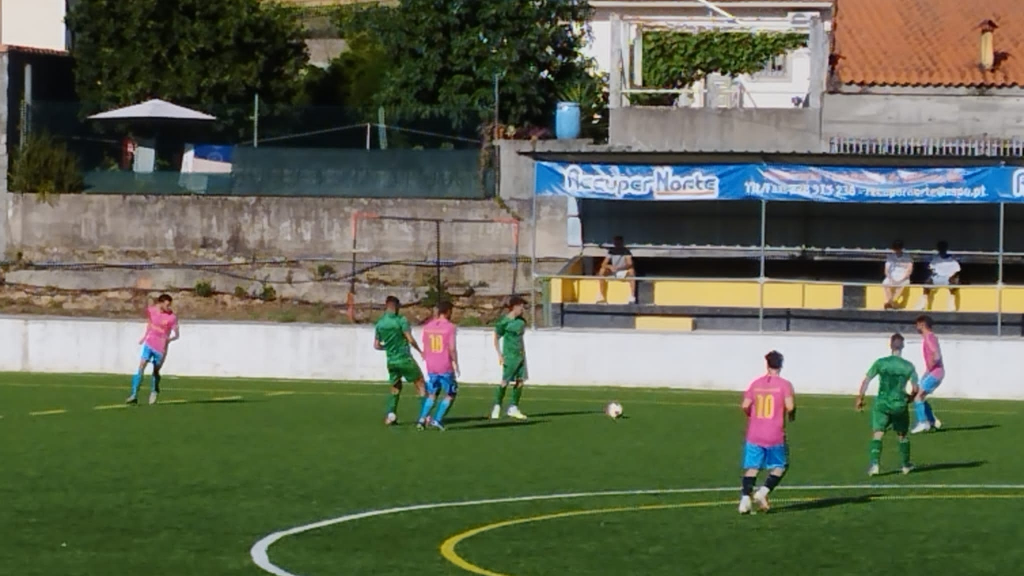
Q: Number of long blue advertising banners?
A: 1